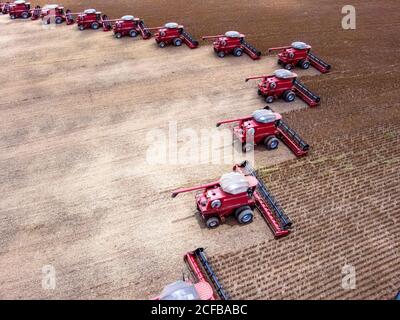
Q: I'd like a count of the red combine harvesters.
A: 12